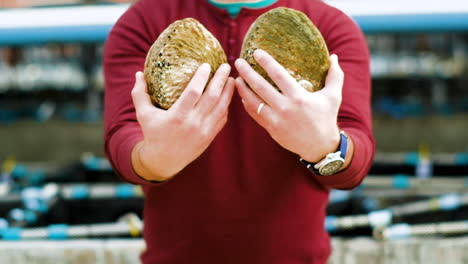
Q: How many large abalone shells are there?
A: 2